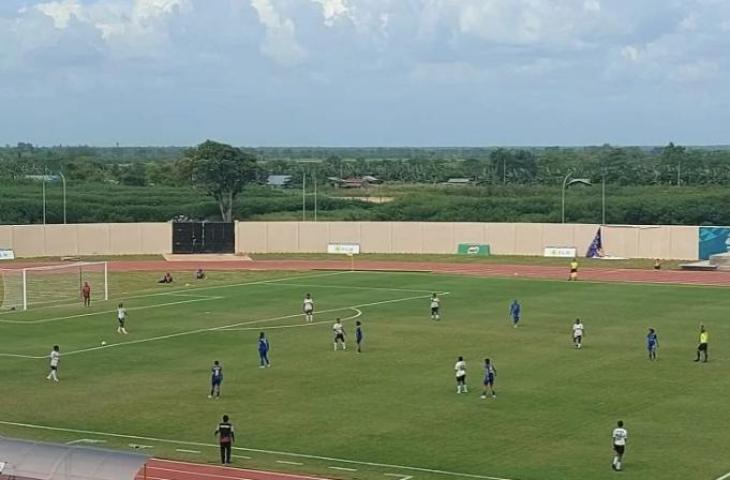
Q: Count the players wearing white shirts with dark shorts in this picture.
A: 8